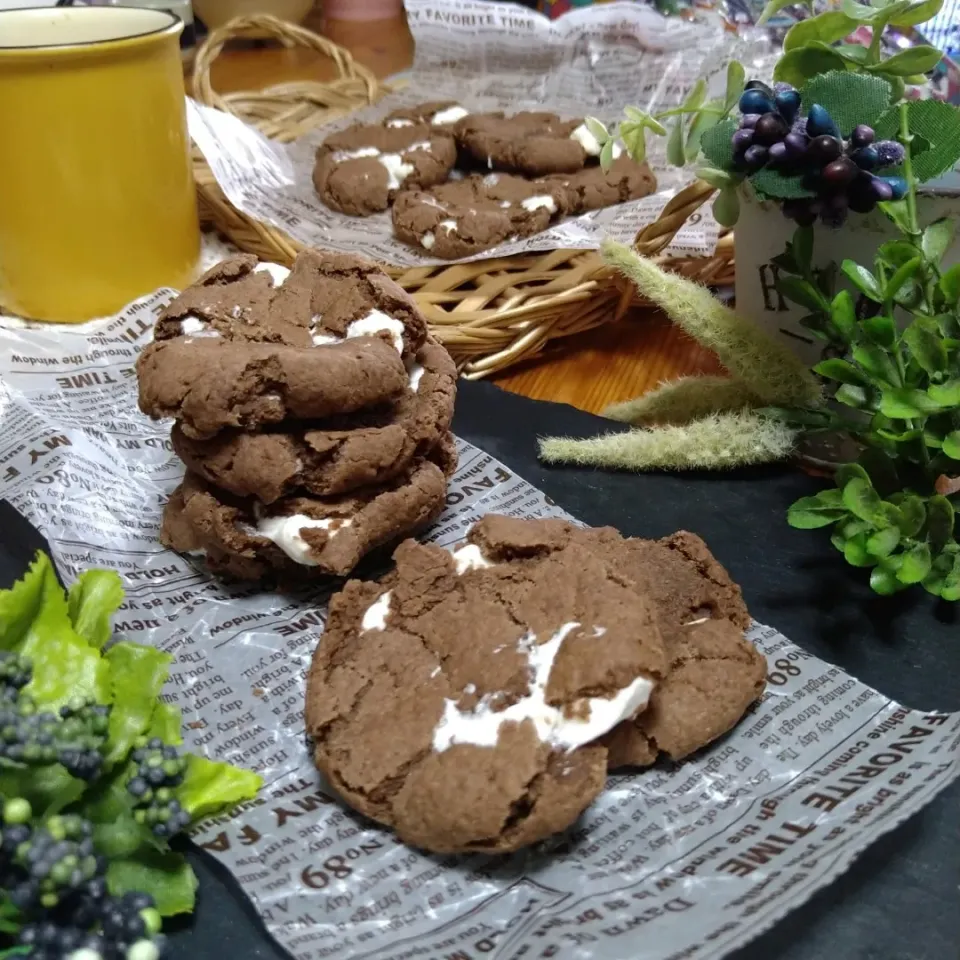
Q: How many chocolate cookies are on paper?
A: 10